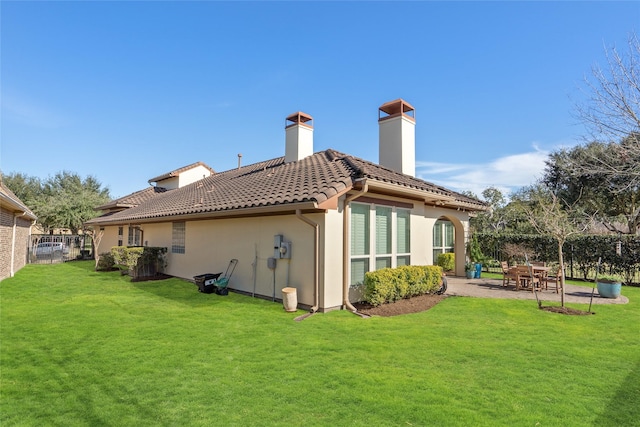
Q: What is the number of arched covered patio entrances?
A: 1